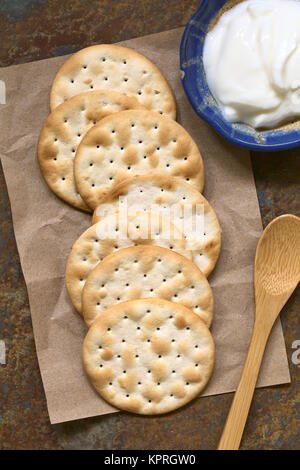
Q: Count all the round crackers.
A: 7